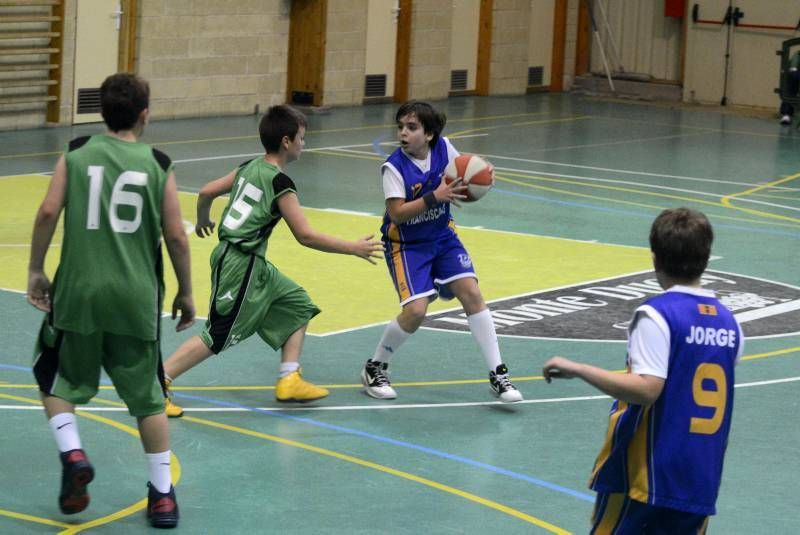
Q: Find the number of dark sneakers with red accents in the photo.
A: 2